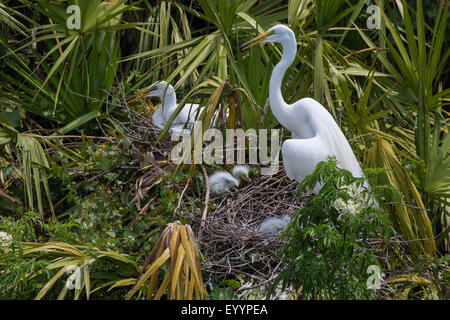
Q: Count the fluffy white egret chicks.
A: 3